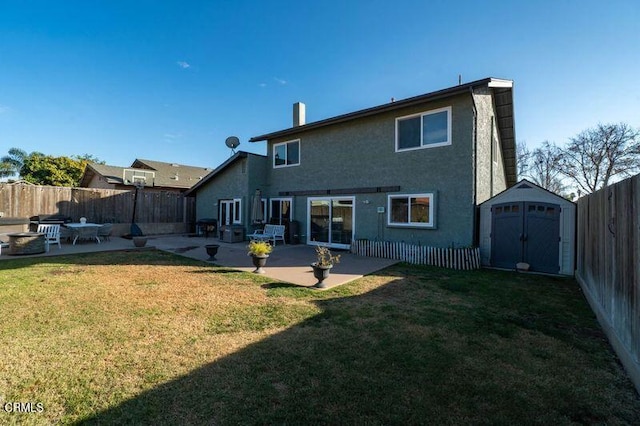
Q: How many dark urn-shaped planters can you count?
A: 3